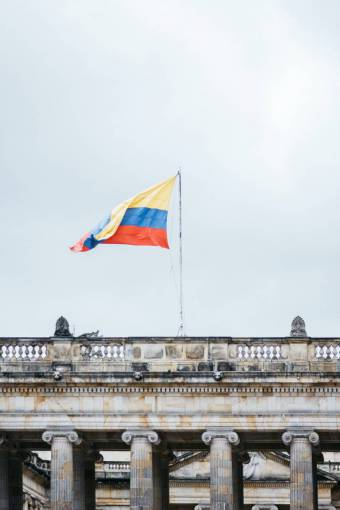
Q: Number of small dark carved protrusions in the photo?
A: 3